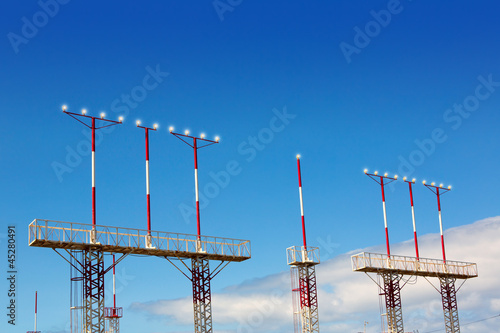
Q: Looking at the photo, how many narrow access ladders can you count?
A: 3